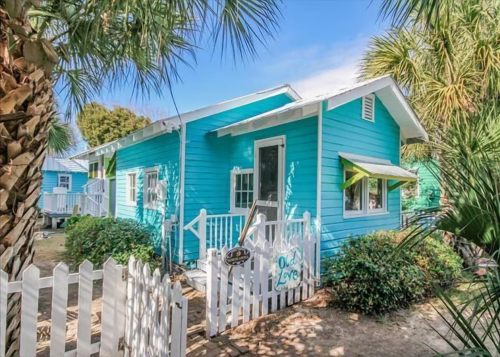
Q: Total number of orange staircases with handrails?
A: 0